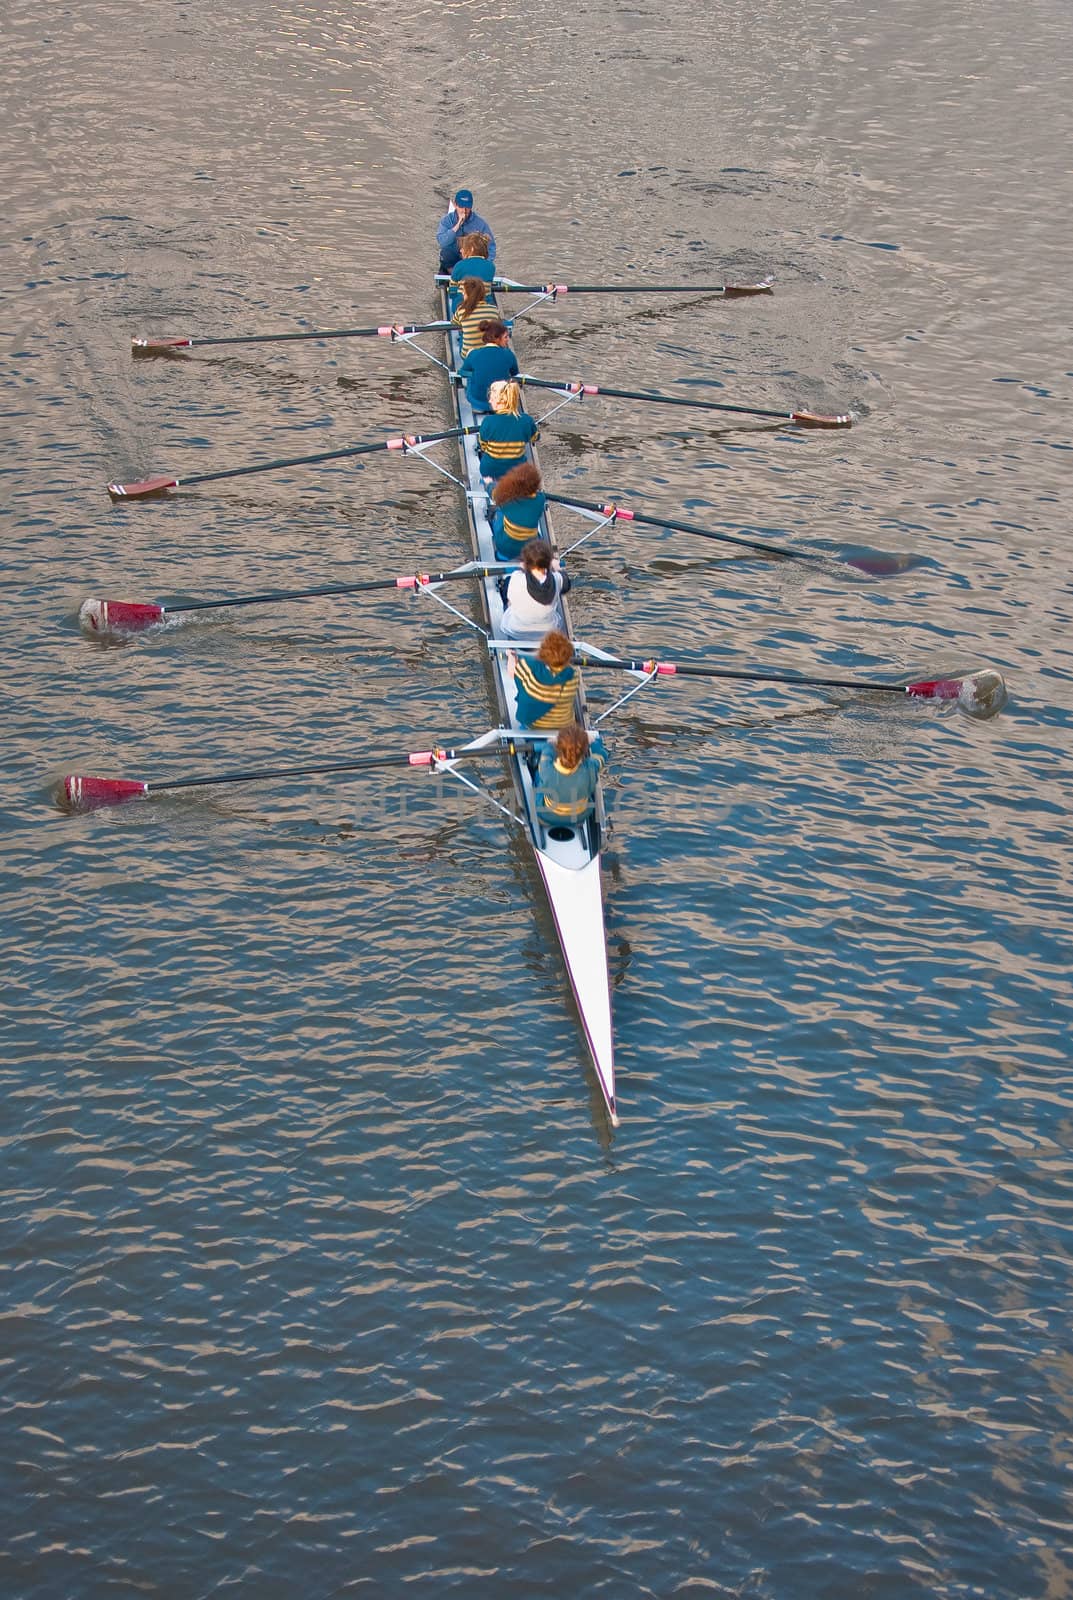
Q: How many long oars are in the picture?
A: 8